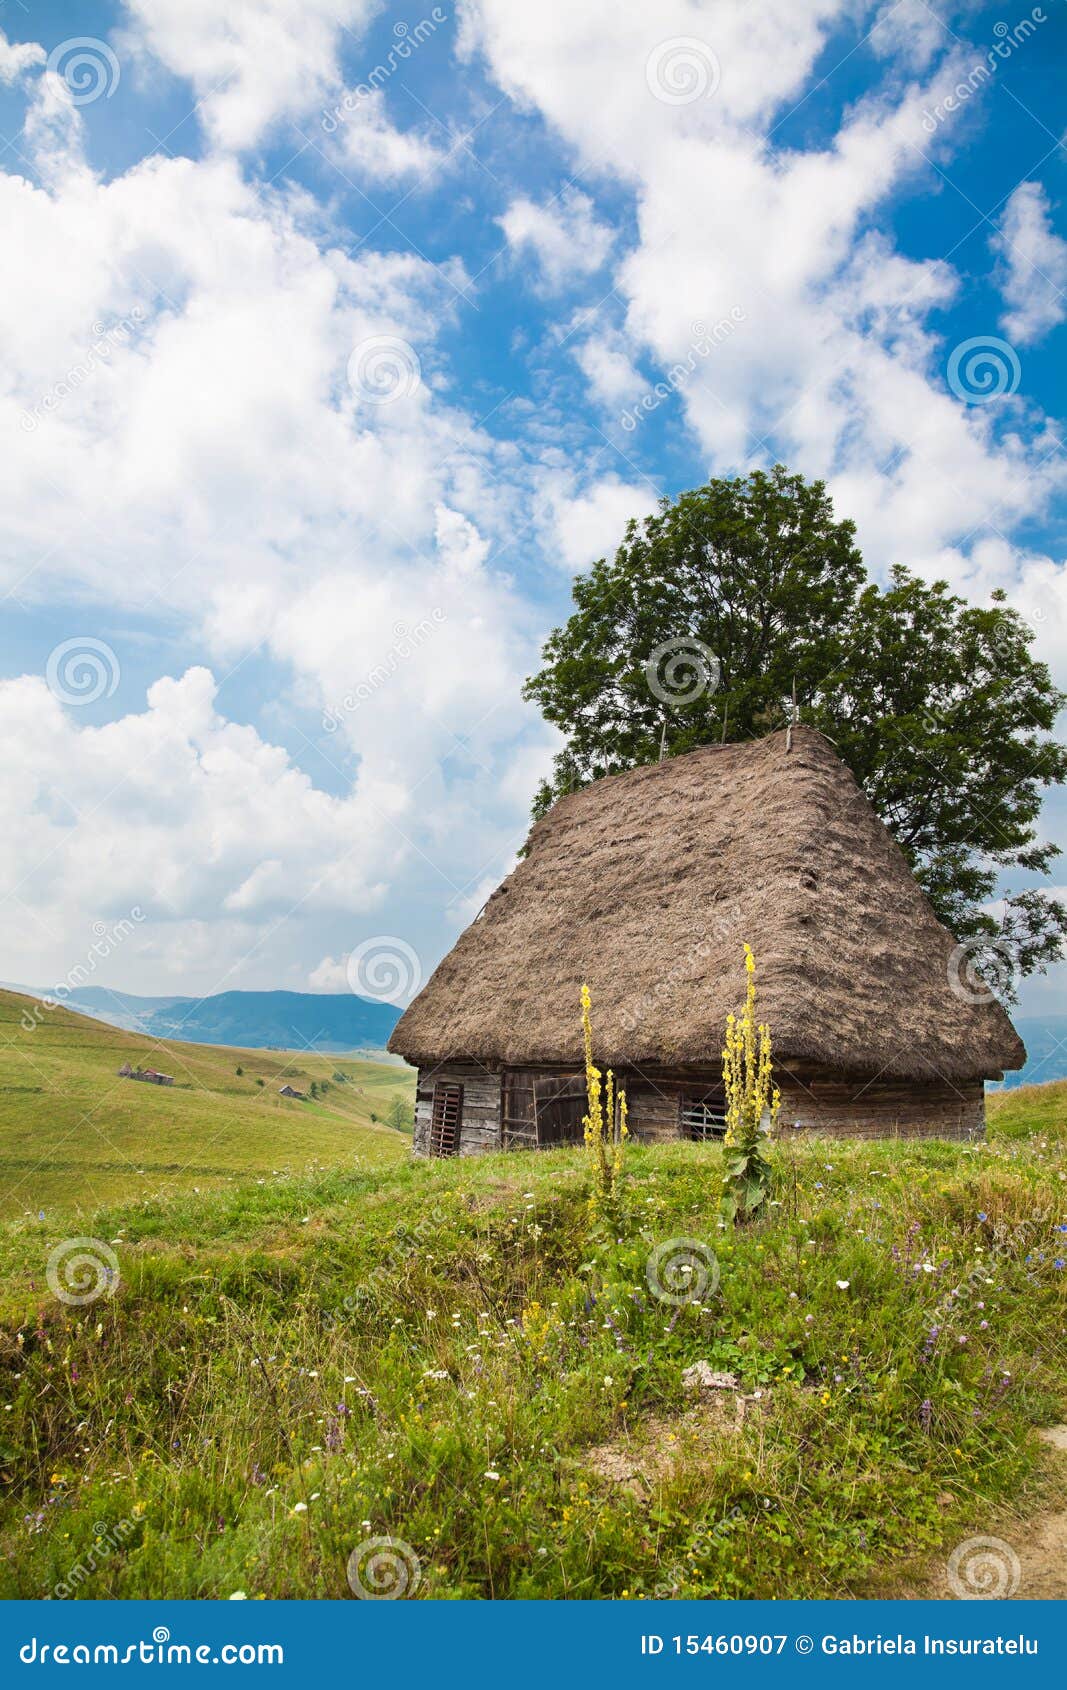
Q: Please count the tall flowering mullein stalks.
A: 2